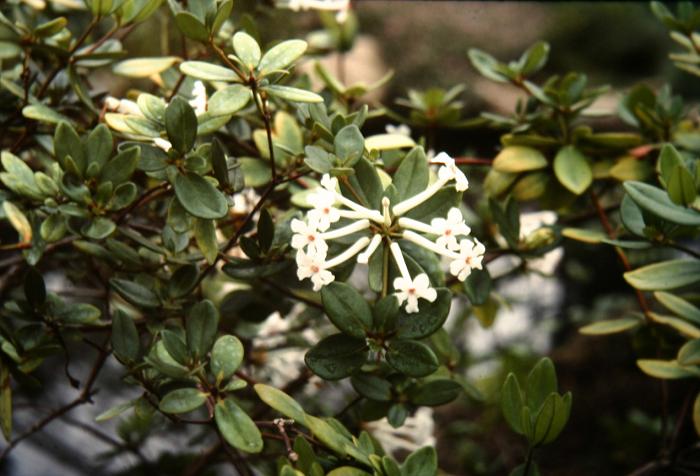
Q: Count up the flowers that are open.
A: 8